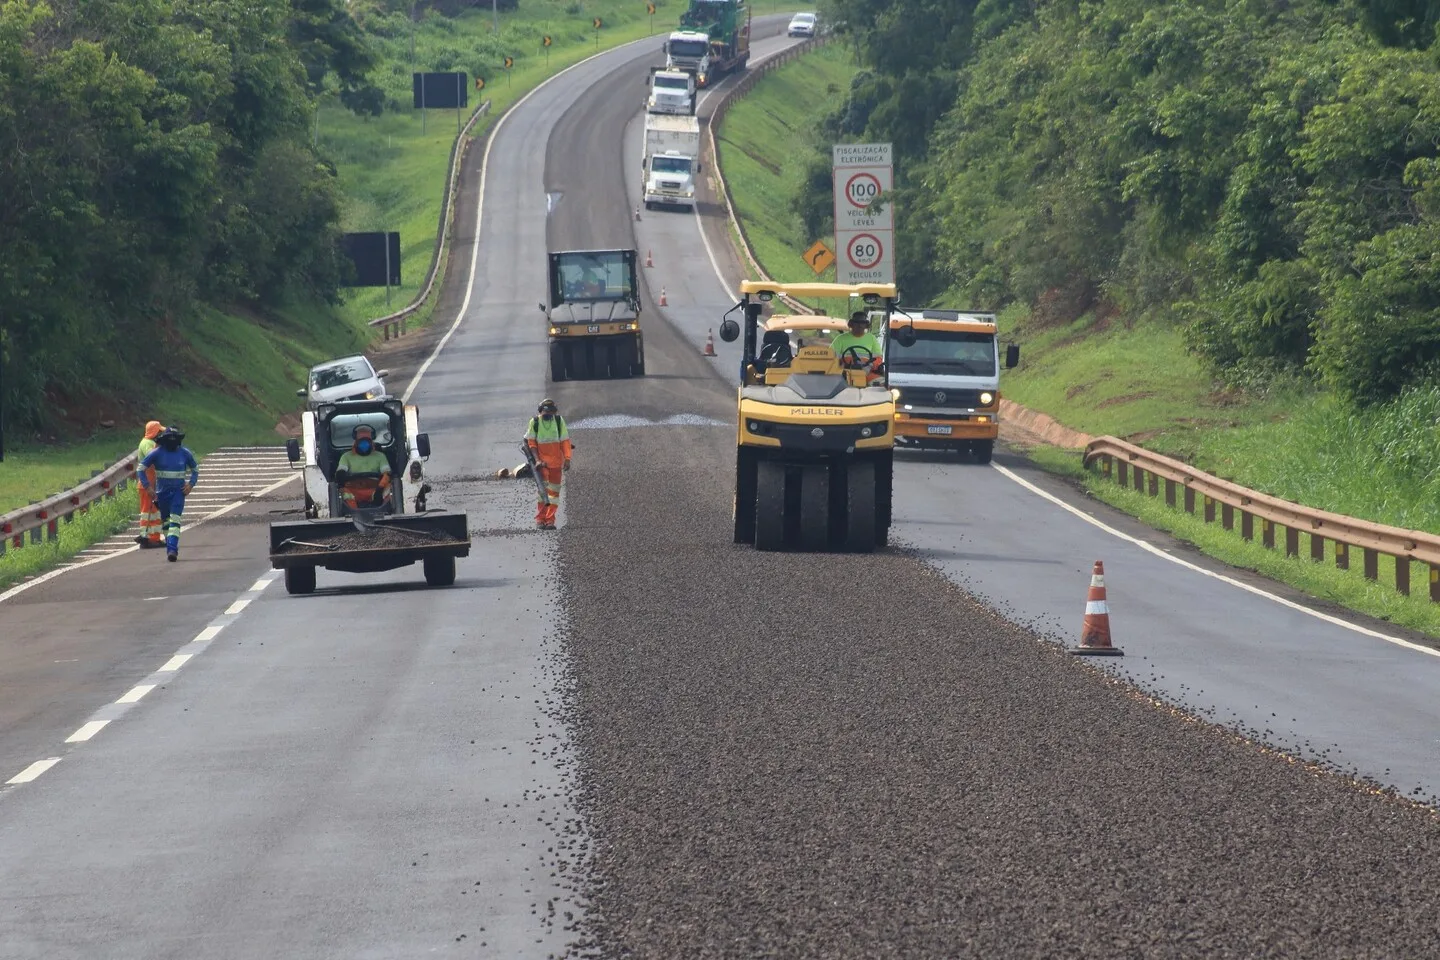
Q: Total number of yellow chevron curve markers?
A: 5